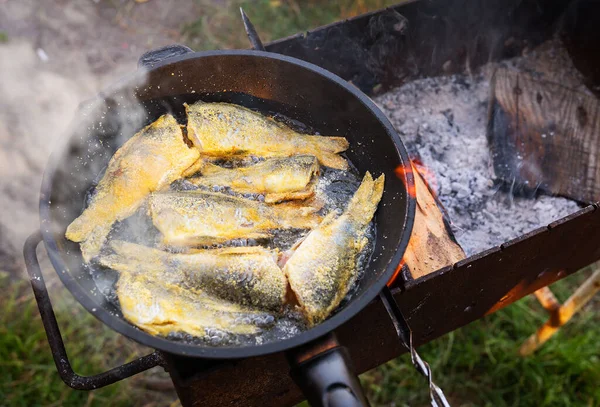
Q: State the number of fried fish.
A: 7